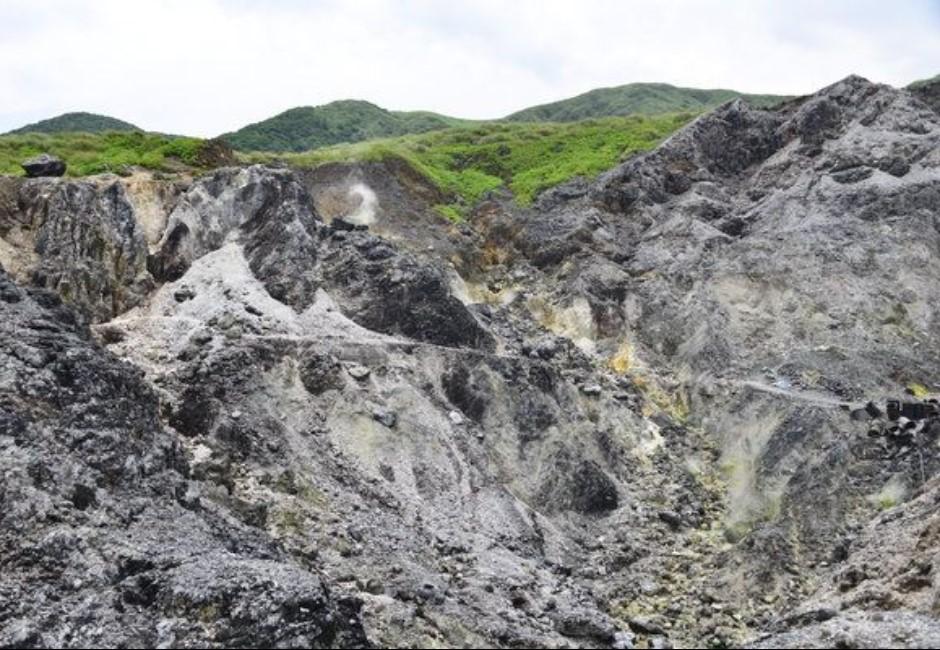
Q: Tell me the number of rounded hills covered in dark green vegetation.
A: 3